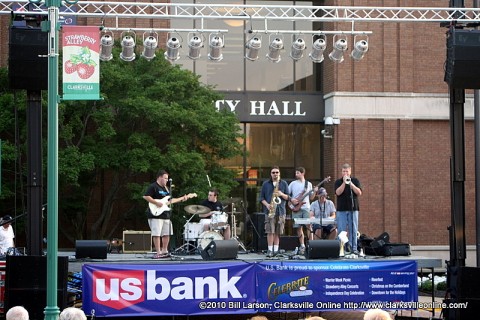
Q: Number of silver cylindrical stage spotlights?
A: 12